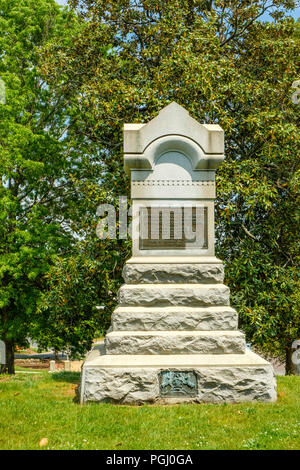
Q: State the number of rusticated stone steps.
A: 5